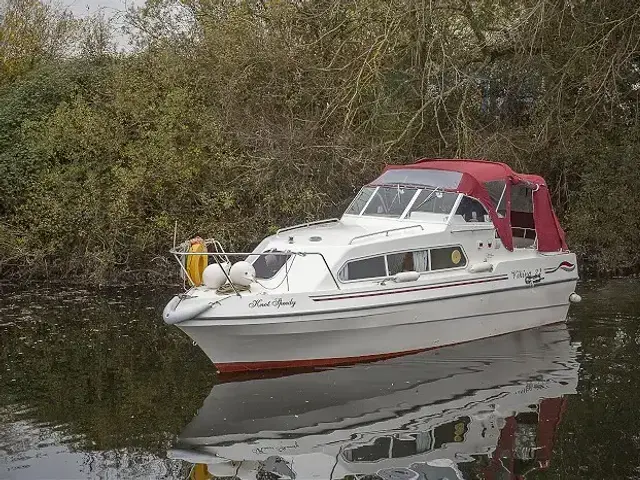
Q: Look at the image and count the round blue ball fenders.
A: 0